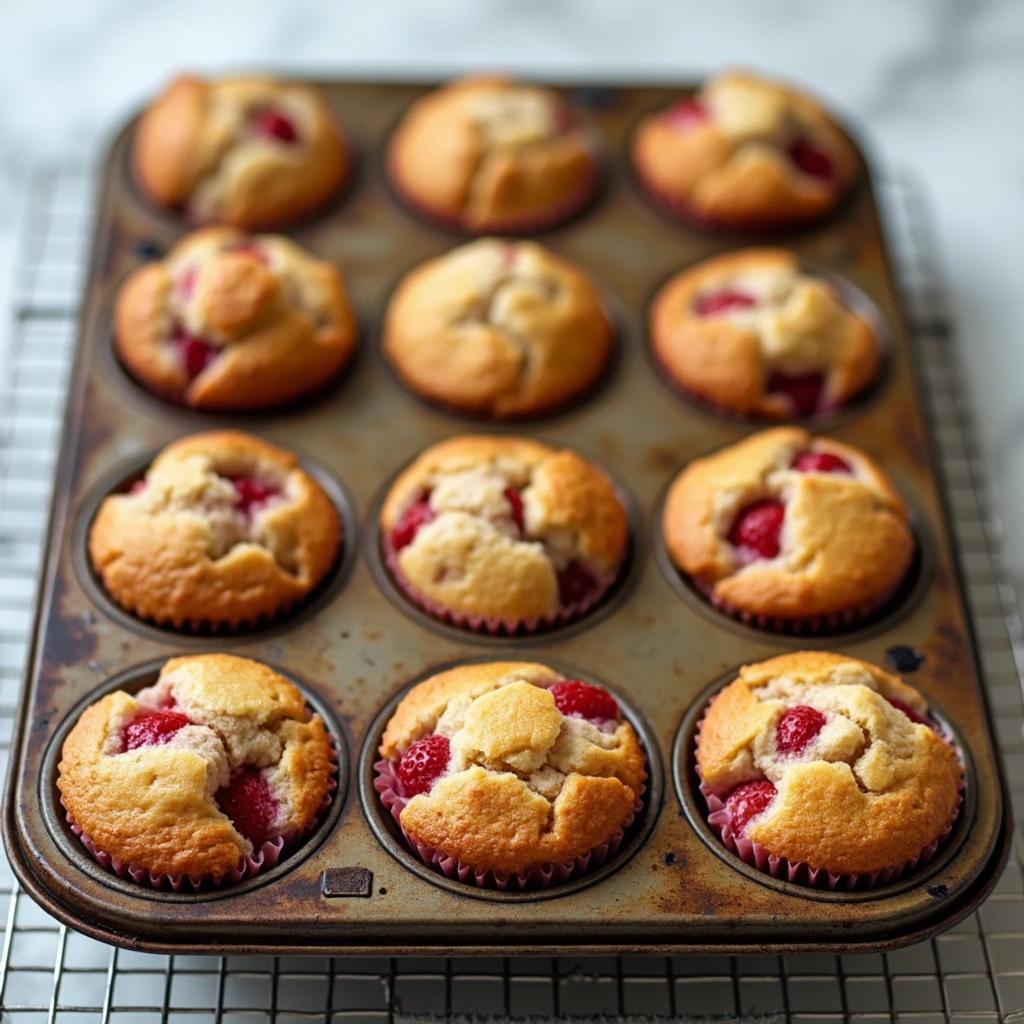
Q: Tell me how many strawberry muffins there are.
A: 12